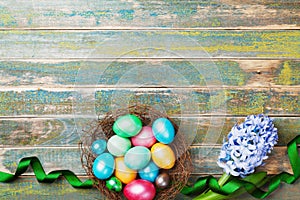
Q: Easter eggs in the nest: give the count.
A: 13